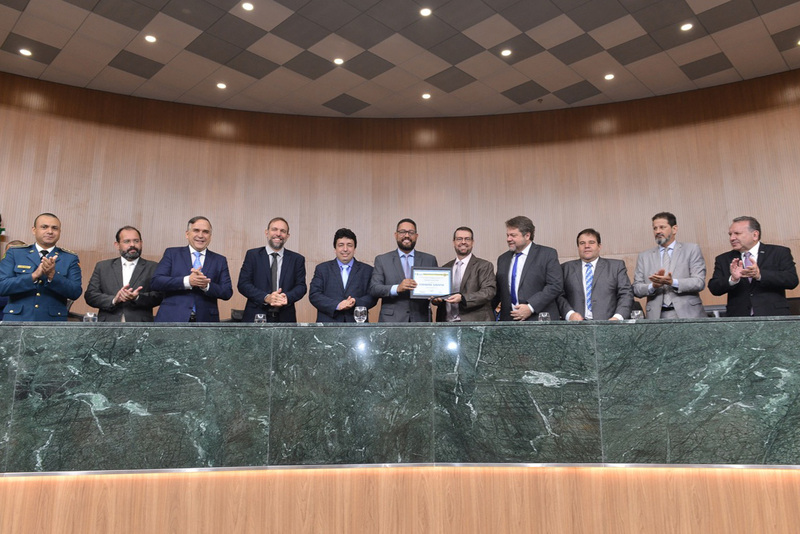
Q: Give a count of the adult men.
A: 11